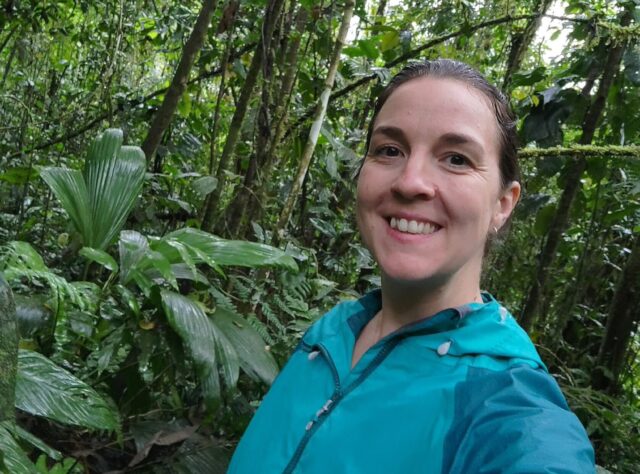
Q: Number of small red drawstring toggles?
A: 0